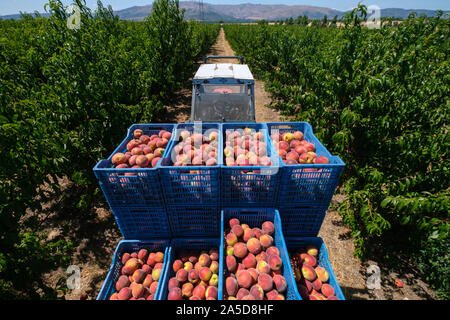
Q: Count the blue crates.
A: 12